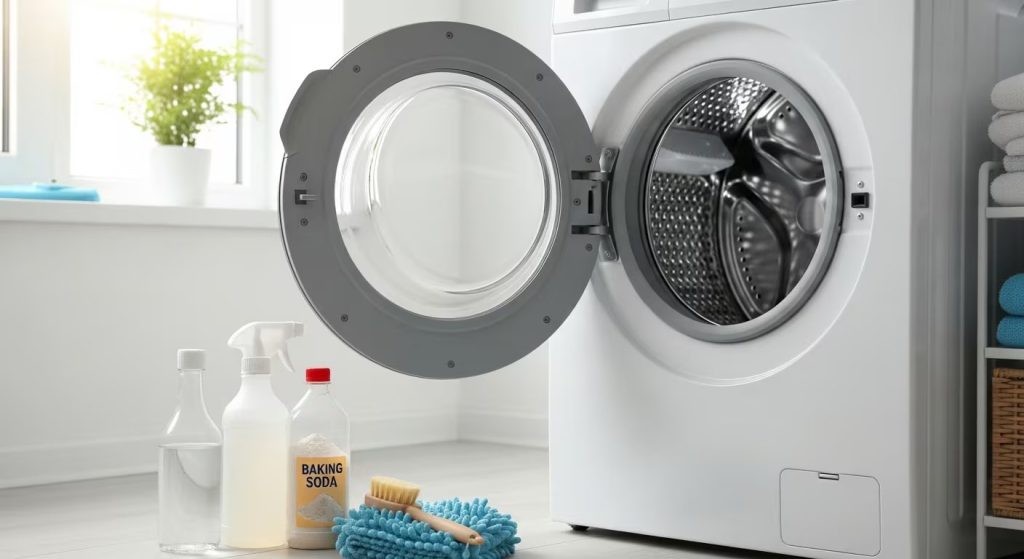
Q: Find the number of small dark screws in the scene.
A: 11